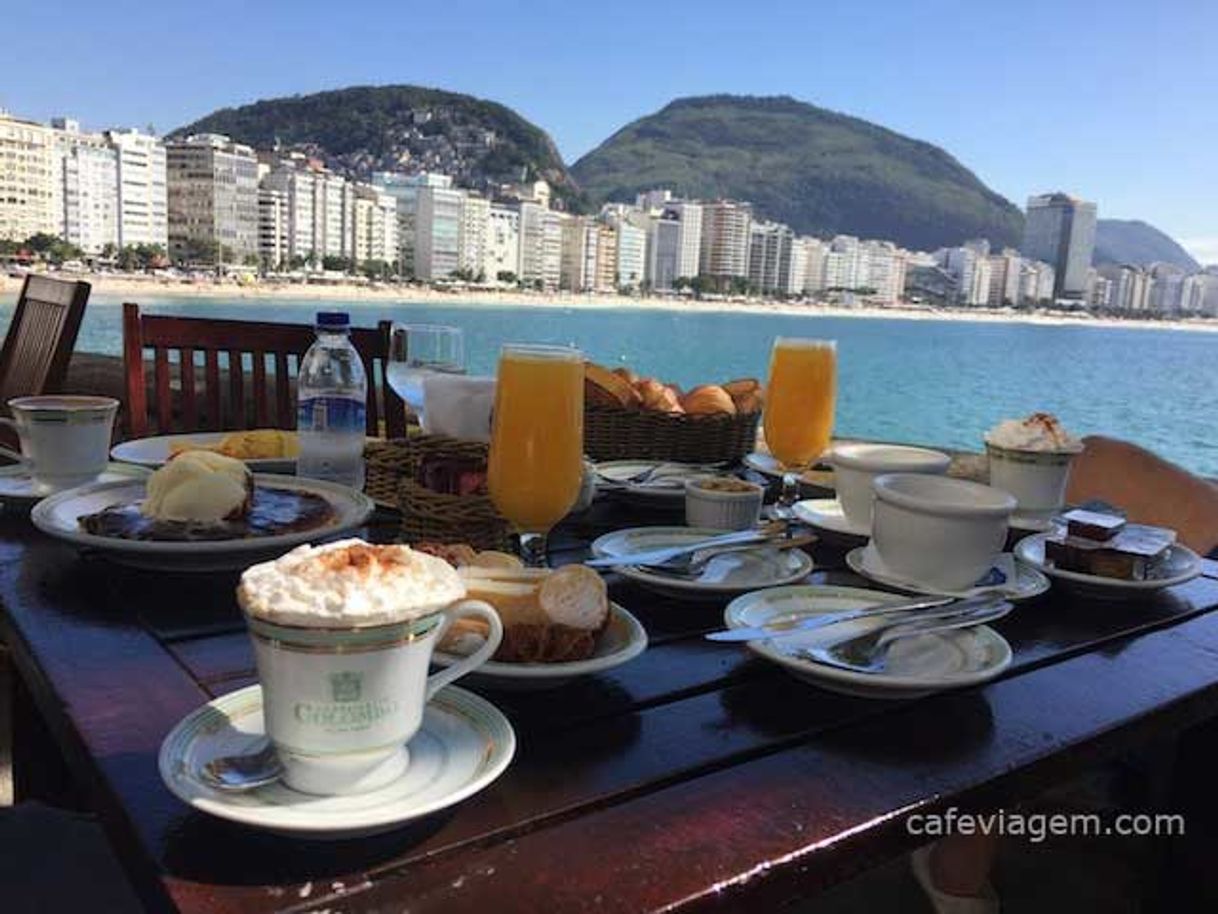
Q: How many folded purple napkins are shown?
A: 0